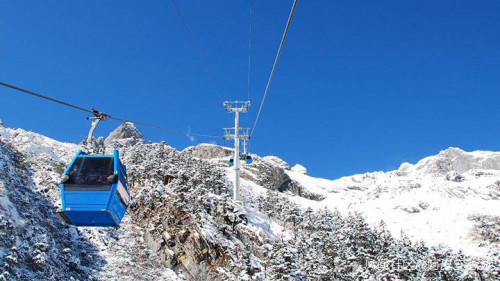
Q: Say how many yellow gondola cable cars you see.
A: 0